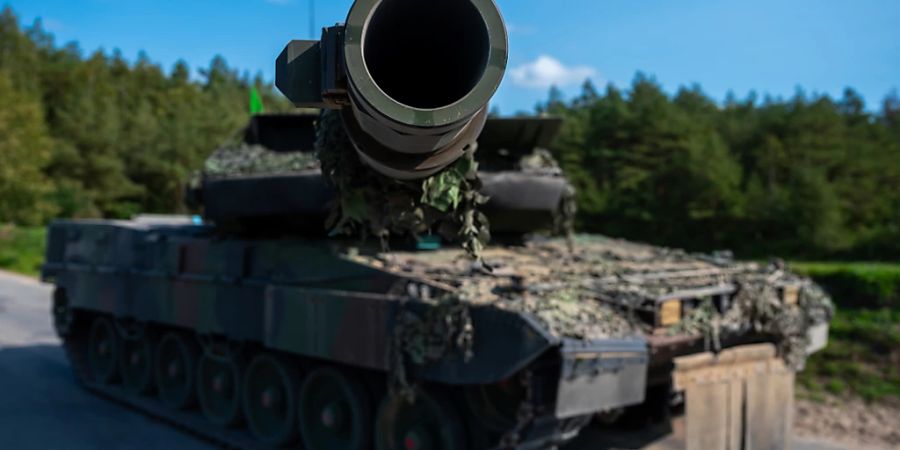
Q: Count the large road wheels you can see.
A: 7